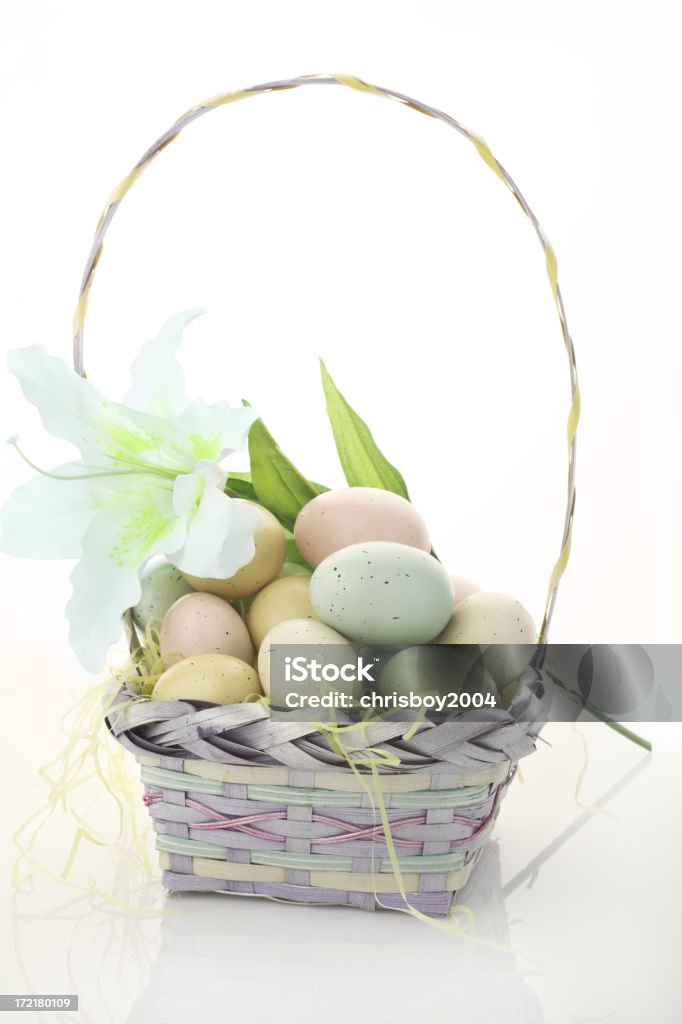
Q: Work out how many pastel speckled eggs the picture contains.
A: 12